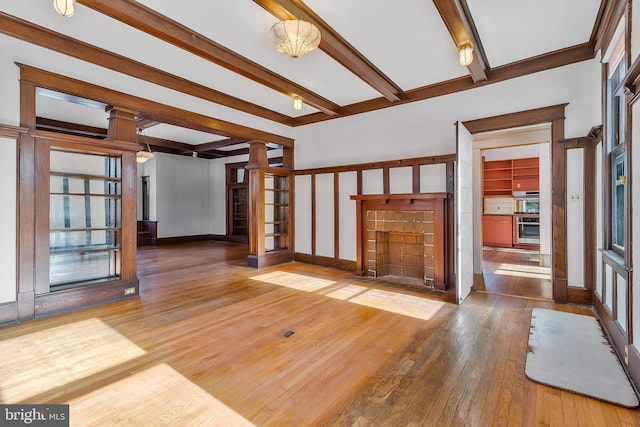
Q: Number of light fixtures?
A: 5